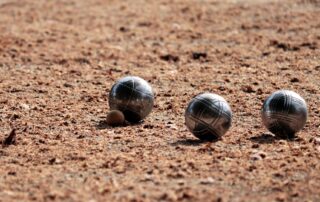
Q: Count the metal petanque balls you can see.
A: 3